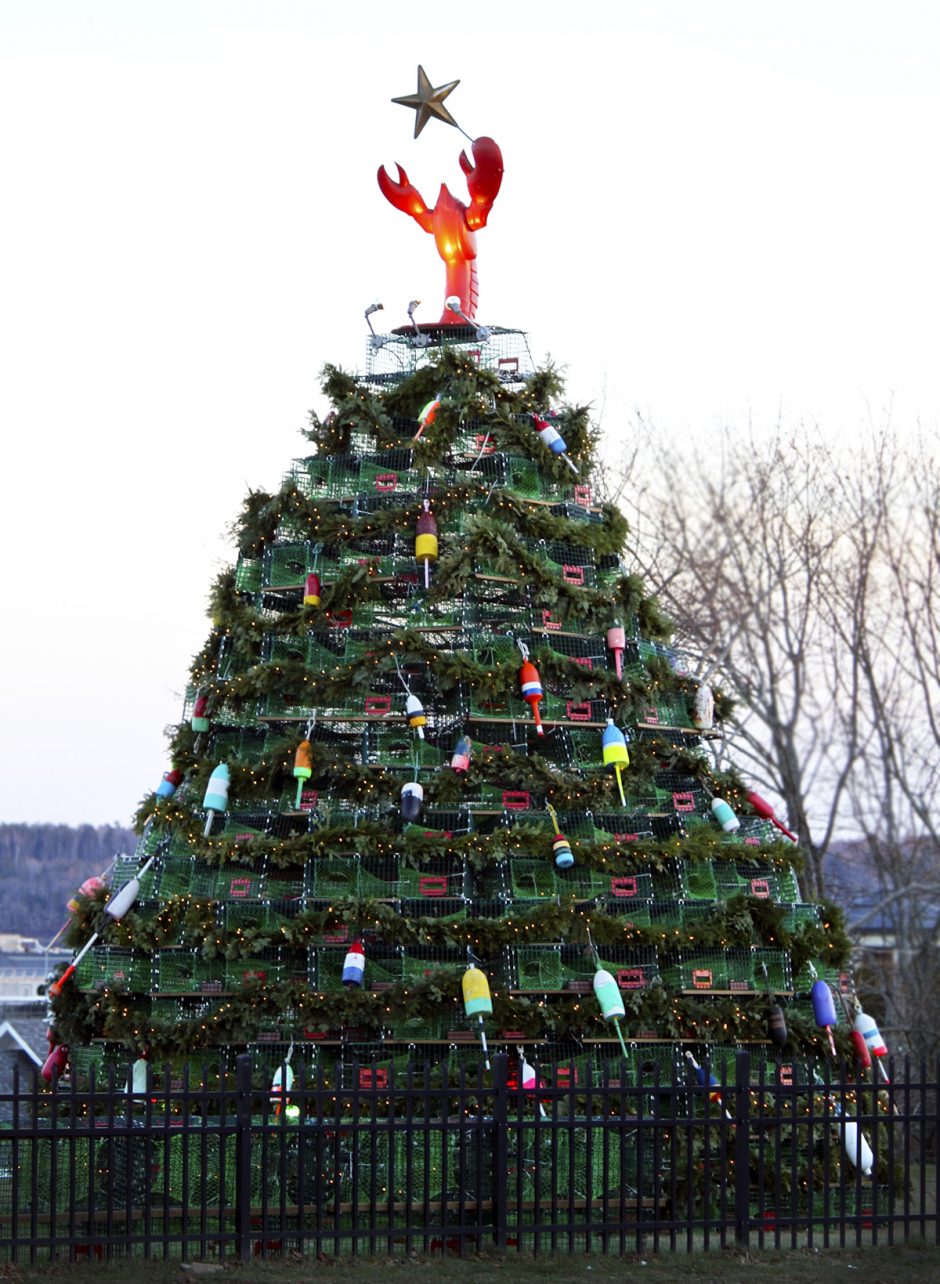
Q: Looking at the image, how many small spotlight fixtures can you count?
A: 3